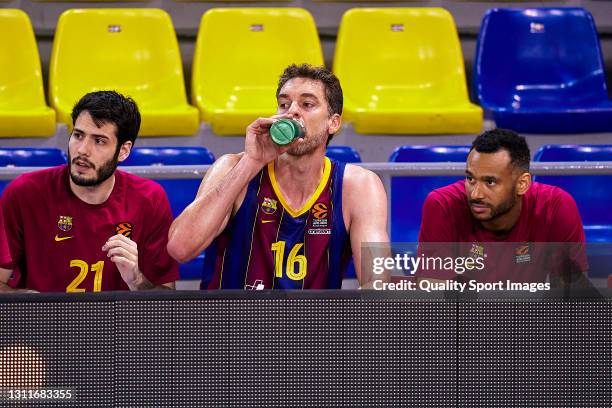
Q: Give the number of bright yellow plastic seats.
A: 4